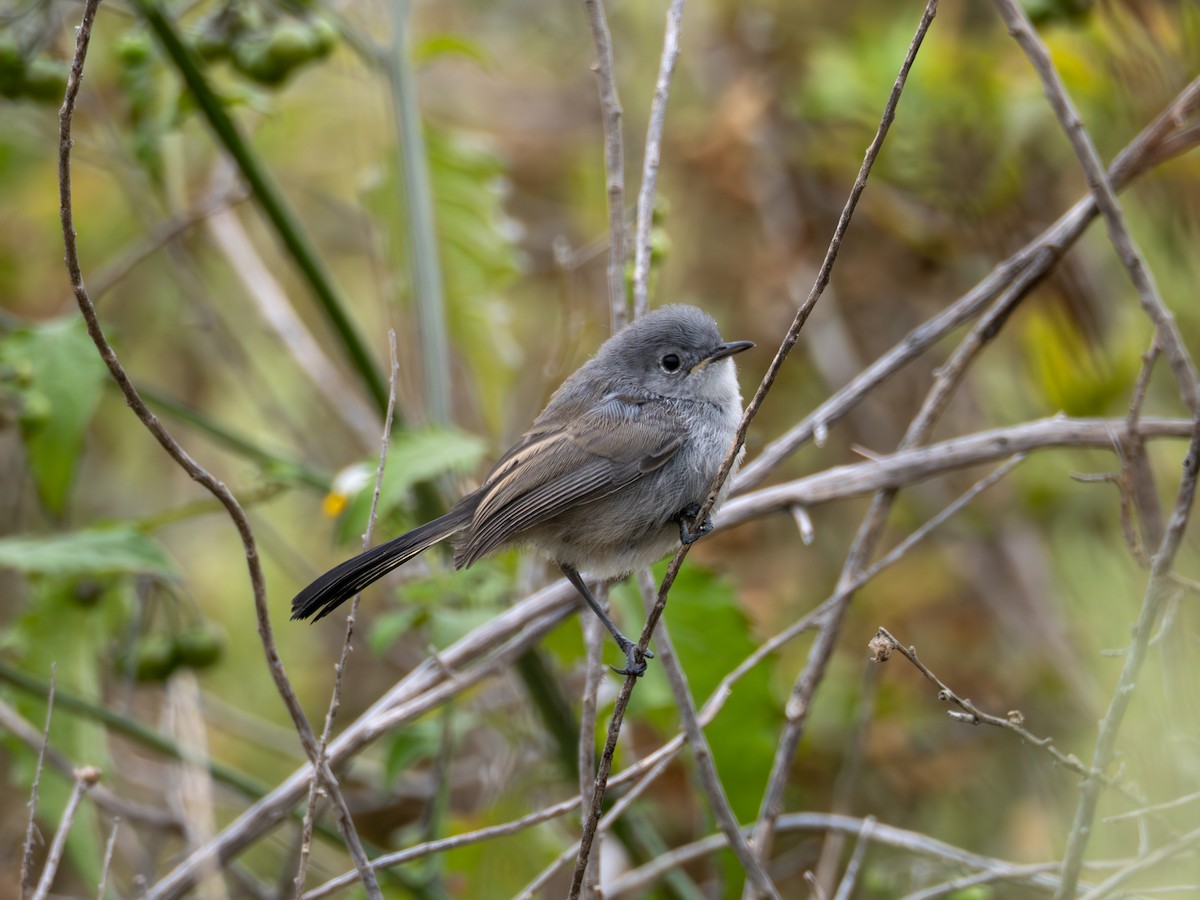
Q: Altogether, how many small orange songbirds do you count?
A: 0